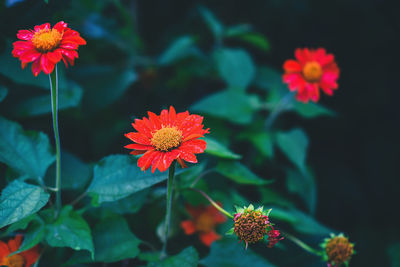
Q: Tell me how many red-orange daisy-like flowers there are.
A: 5